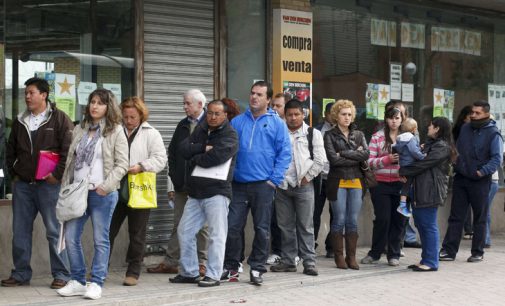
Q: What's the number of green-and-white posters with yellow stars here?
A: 3